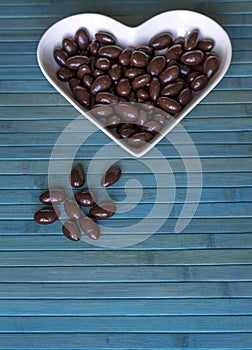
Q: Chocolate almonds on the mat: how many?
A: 9